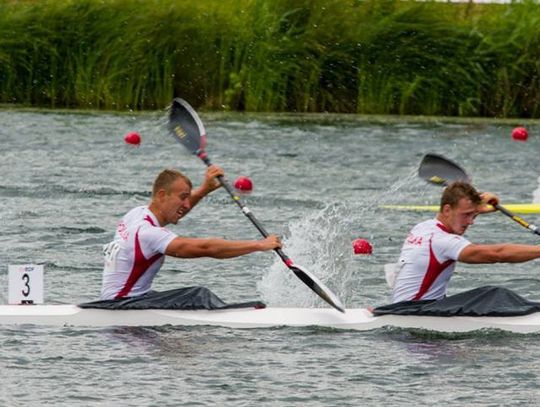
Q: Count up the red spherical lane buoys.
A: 4